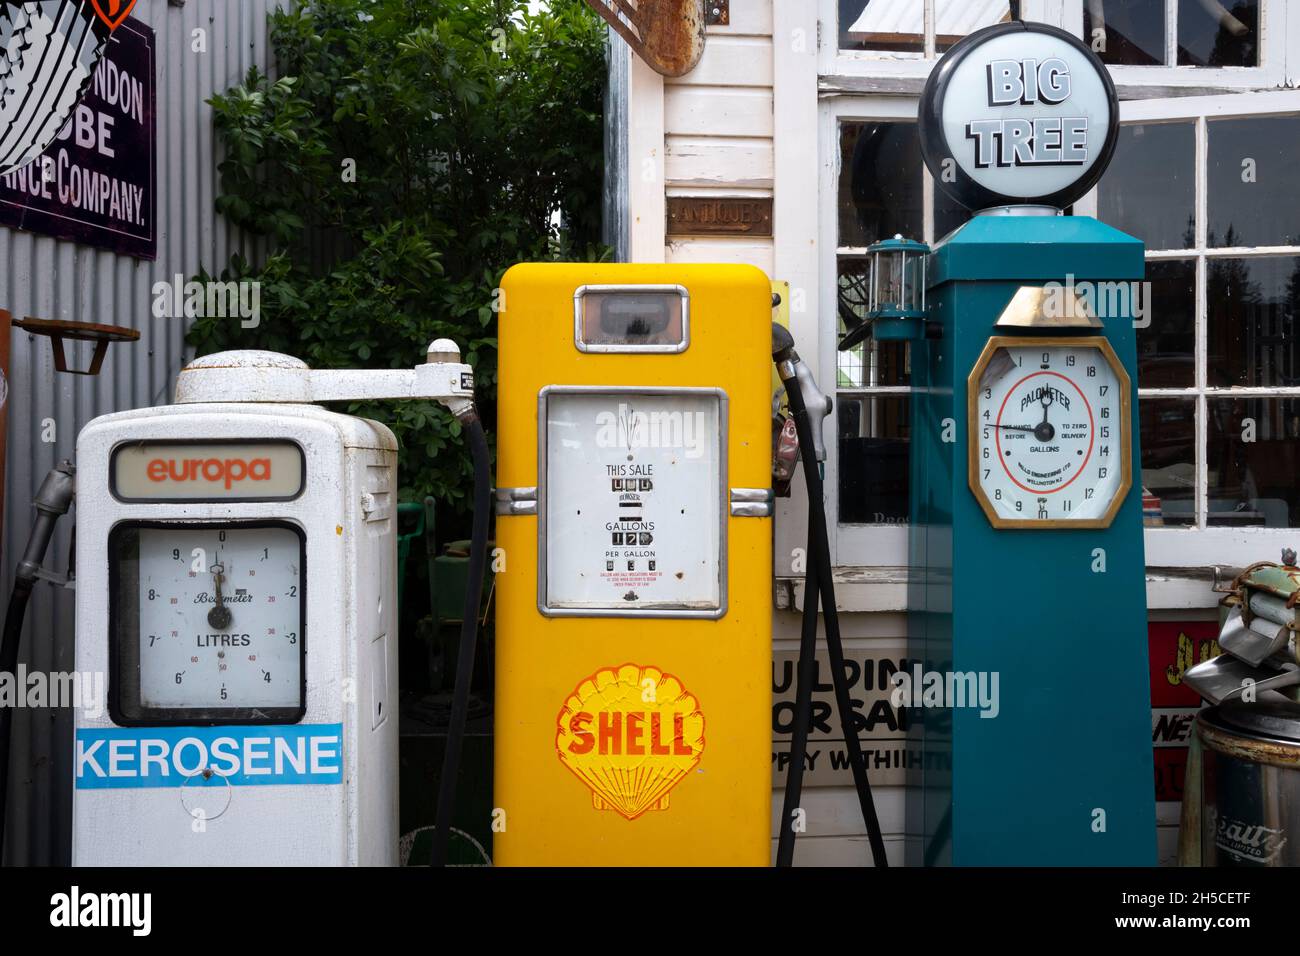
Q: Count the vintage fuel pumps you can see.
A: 3